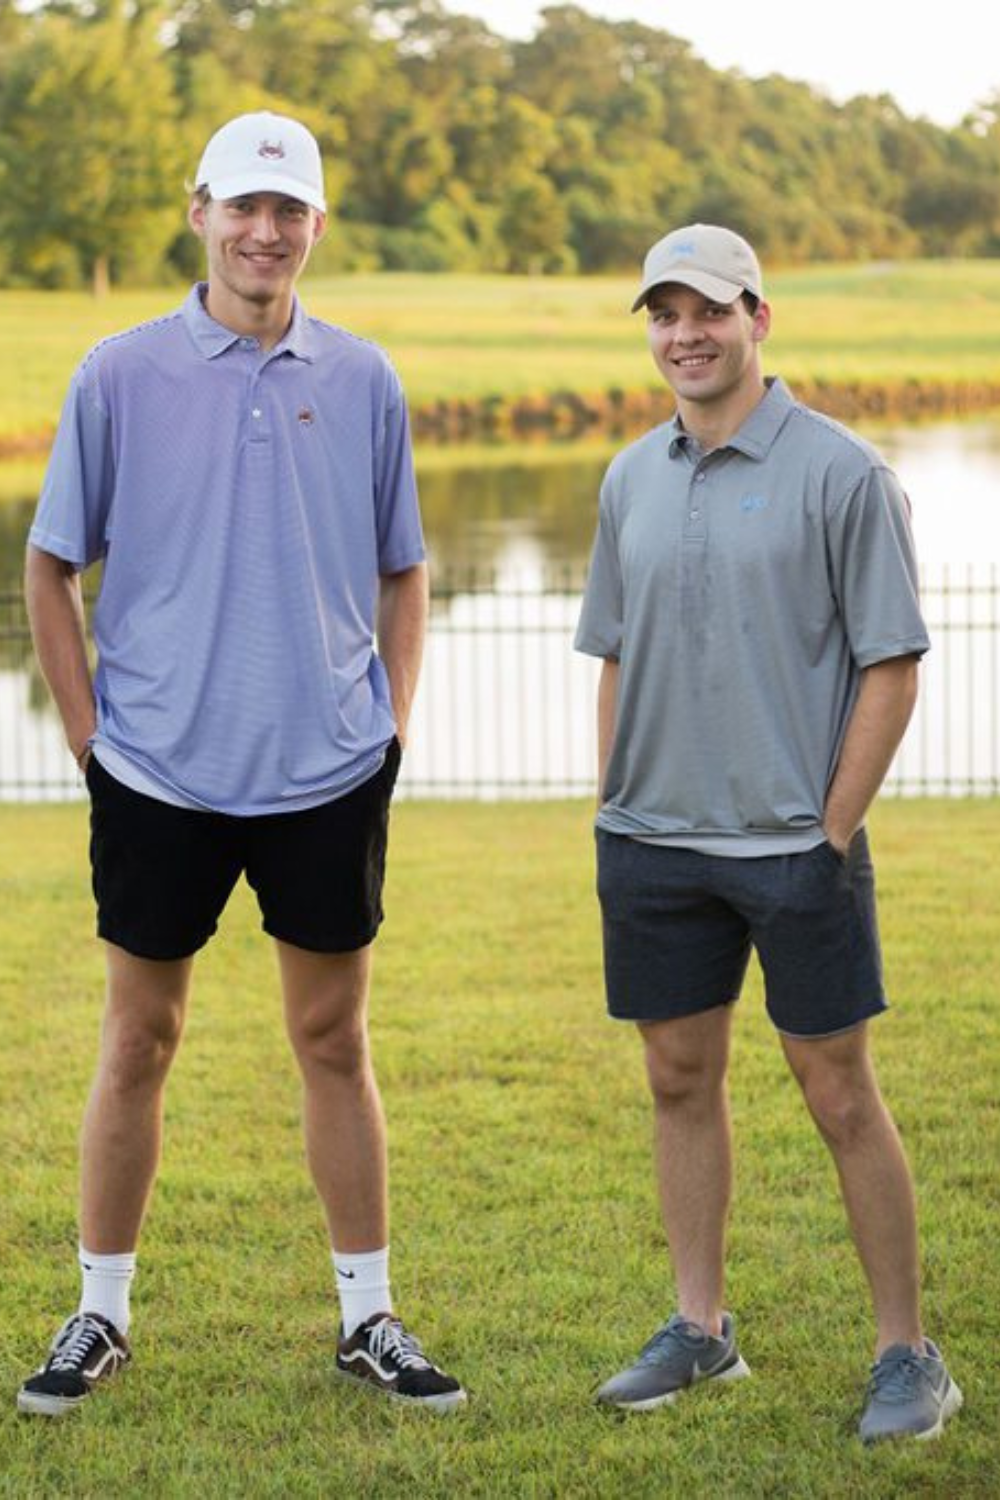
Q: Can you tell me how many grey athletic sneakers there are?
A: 2